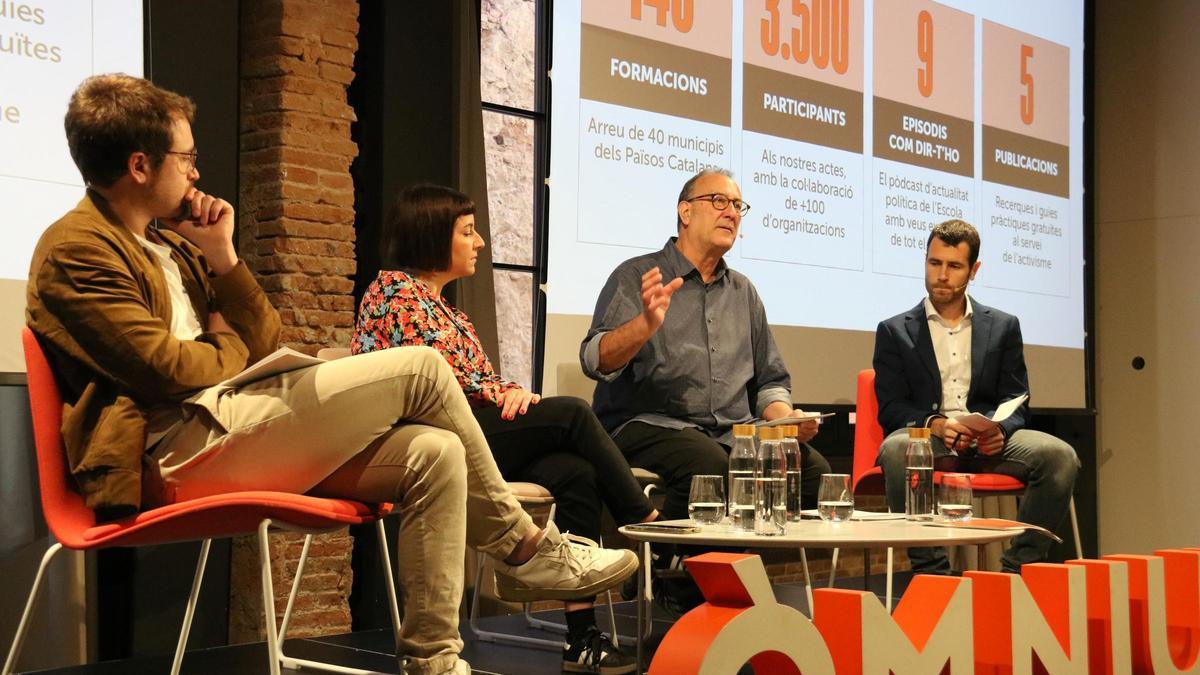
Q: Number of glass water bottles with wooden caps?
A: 4